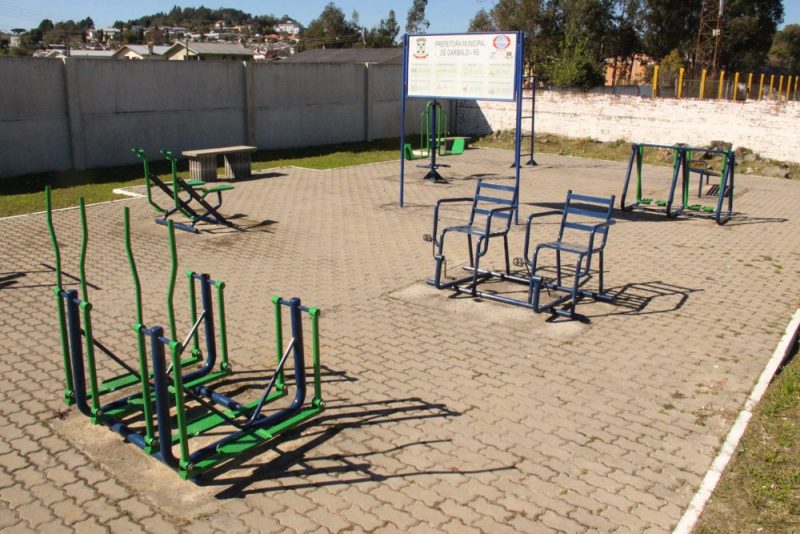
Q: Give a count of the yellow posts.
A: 11